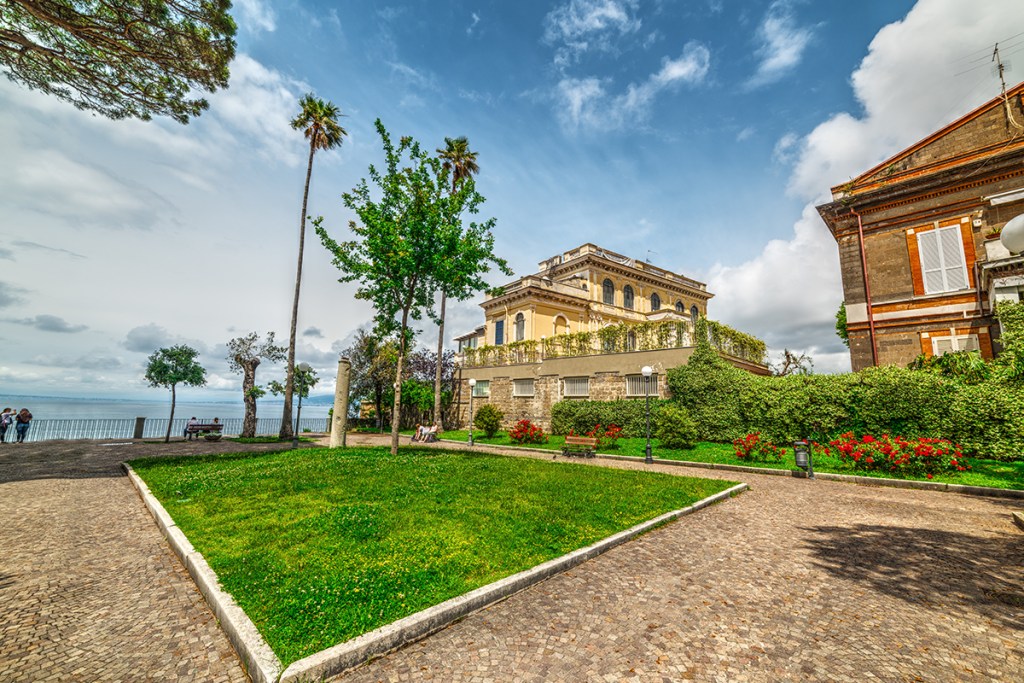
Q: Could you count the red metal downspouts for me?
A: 1